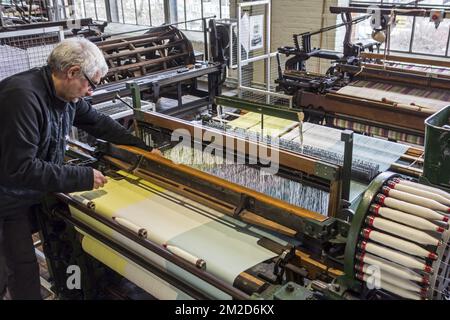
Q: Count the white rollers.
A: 14